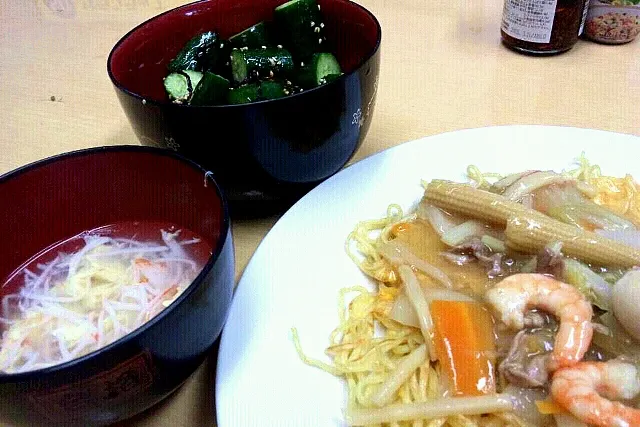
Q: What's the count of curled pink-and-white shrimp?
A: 2